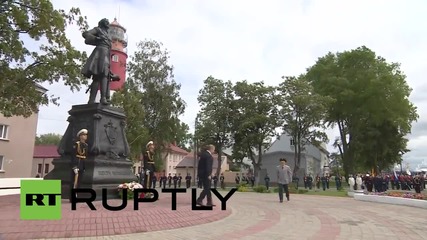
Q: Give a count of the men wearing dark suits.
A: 1